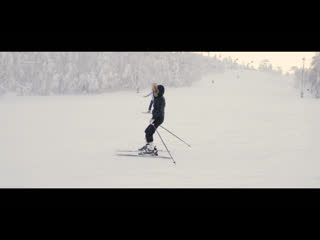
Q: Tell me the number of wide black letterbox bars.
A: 2